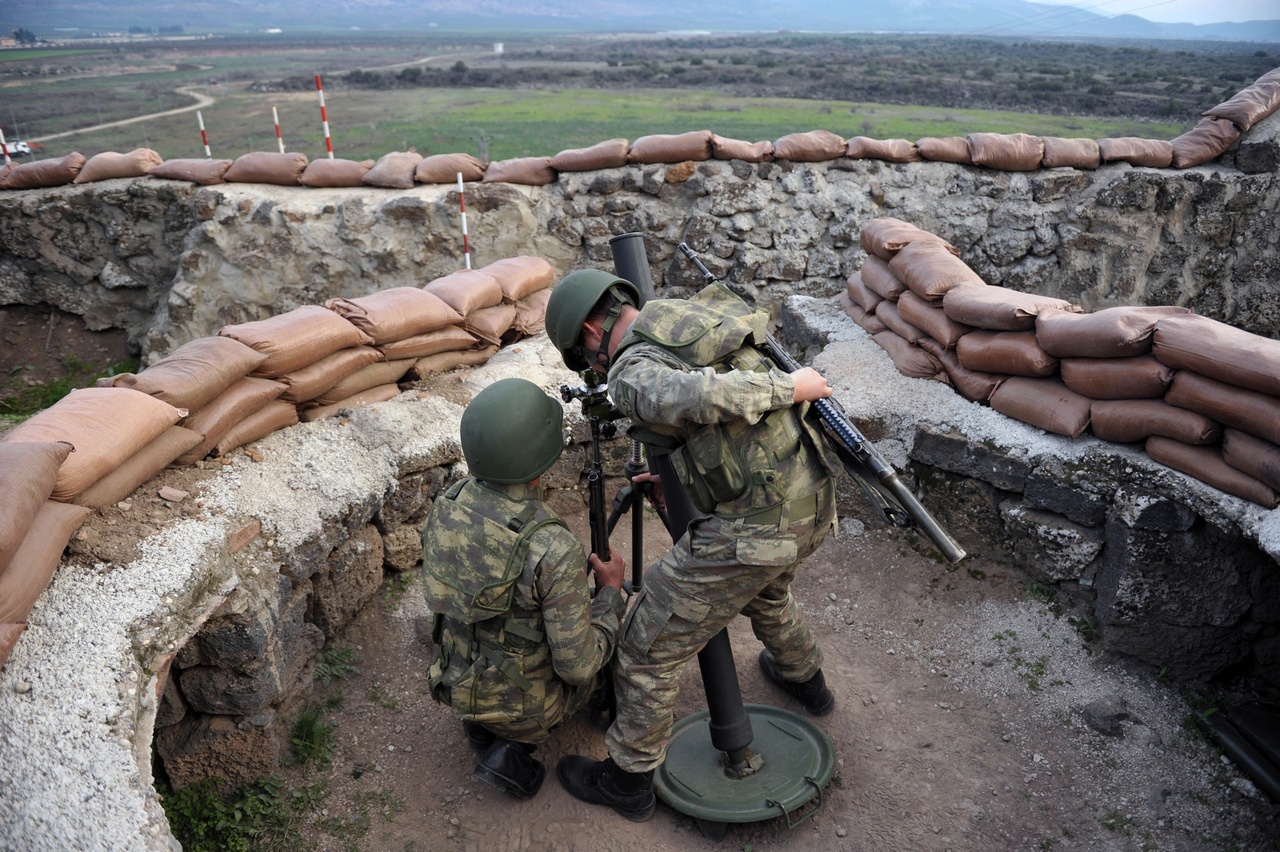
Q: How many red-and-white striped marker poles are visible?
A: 5